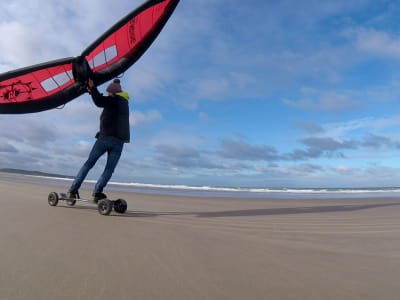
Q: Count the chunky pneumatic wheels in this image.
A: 4